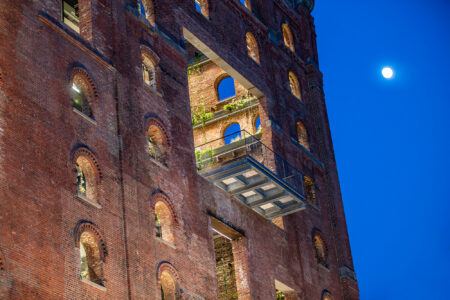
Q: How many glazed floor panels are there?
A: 6